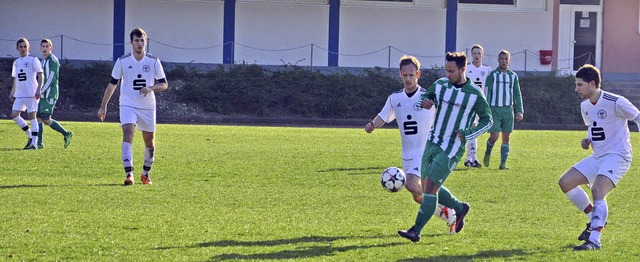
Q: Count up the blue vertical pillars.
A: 4